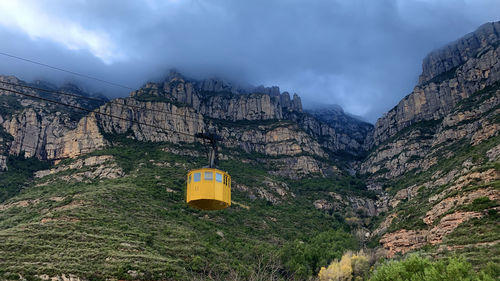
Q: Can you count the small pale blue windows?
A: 3